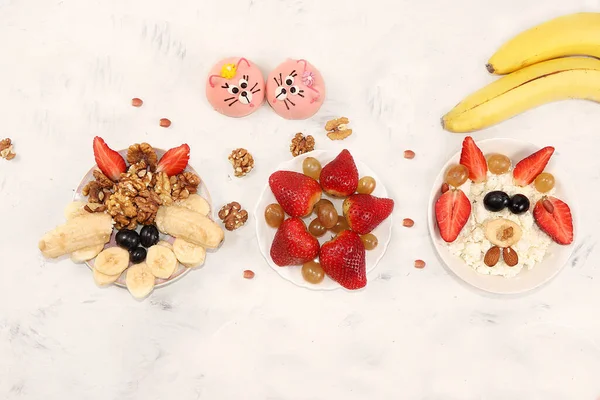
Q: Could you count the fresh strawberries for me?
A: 11